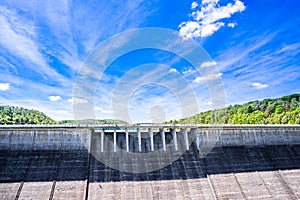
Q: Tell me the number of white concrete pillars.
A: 8